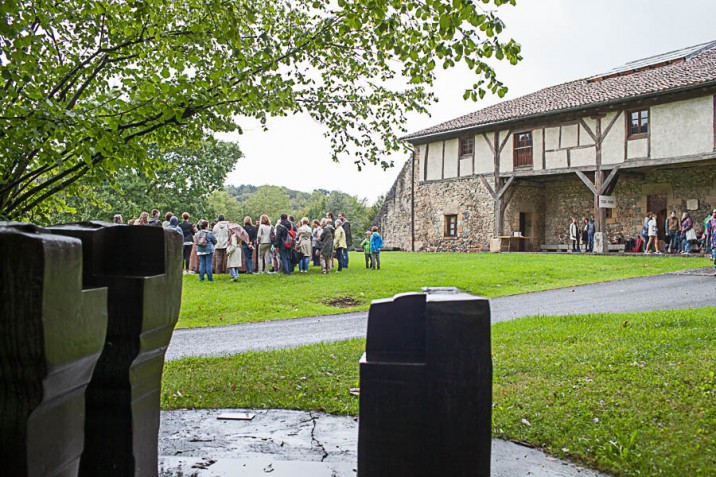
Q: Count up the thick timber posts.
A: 2